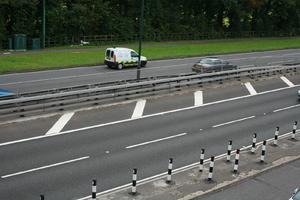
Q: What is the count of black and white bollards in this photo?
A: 12